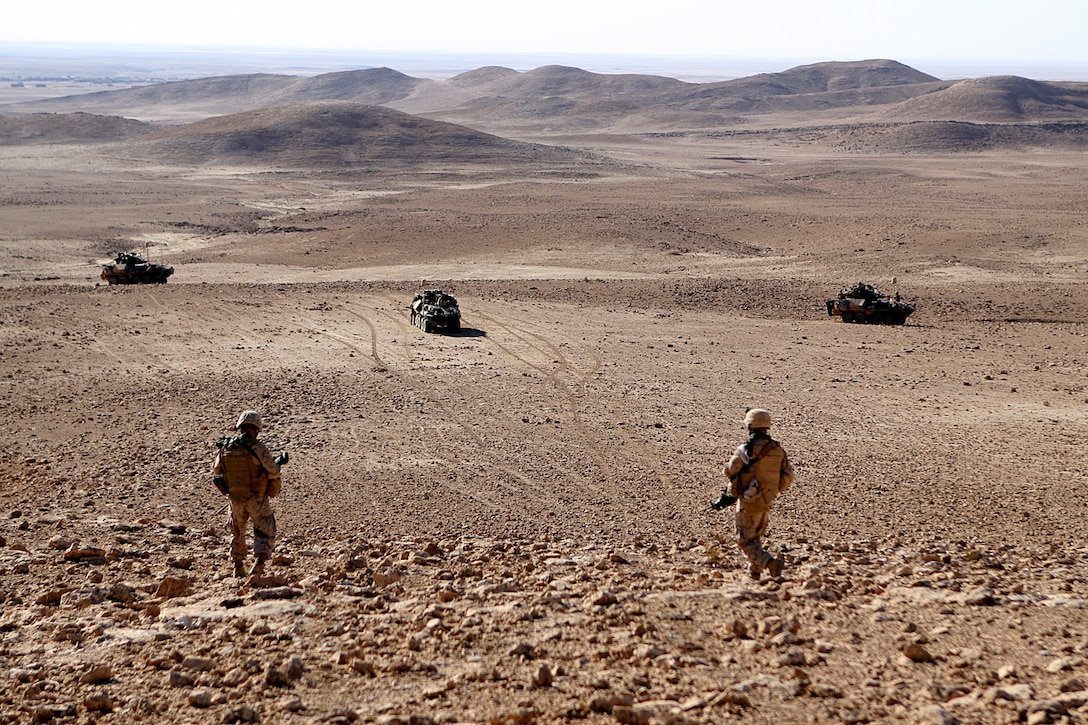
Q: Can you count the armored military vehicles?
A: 3